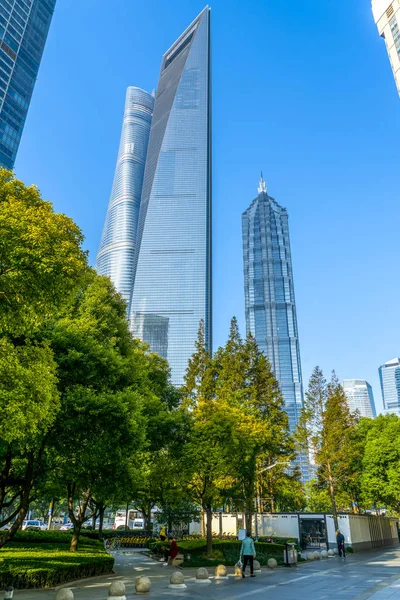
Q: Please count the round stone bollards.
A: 14